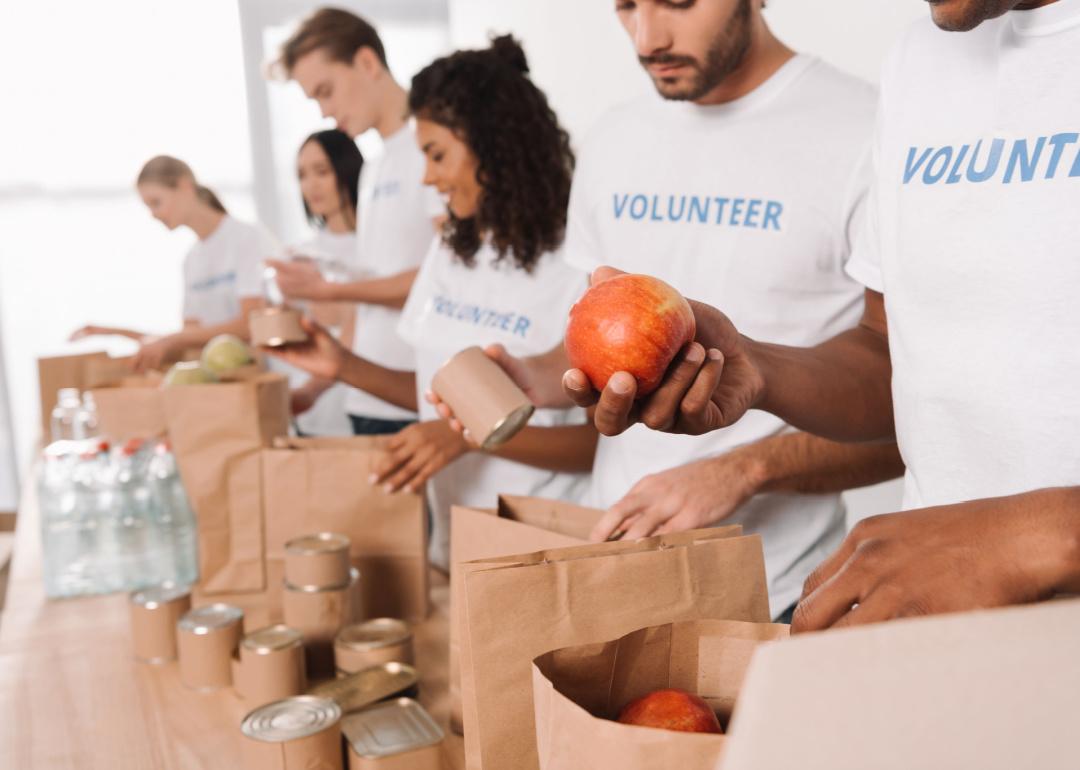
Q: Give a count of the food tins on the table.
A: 9